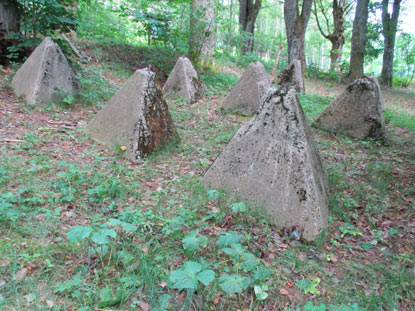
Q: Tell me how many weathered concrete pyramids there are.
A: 7